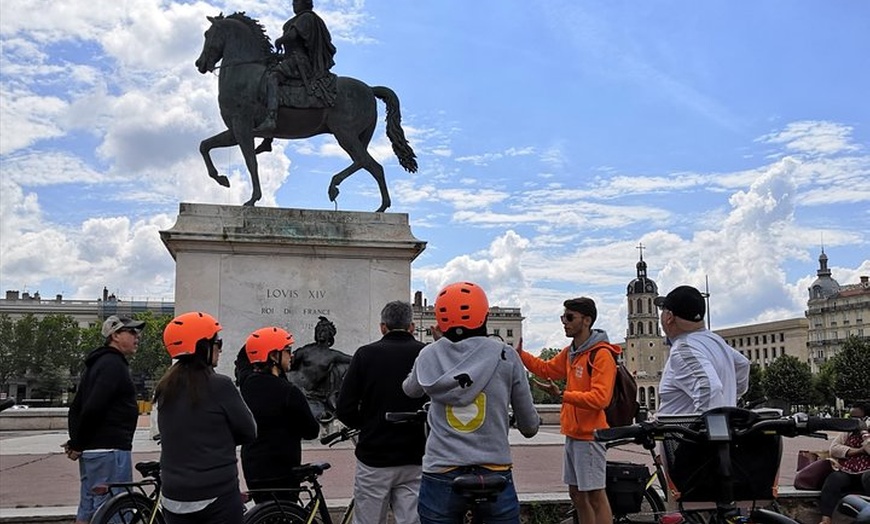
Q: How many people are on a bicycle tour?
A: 7